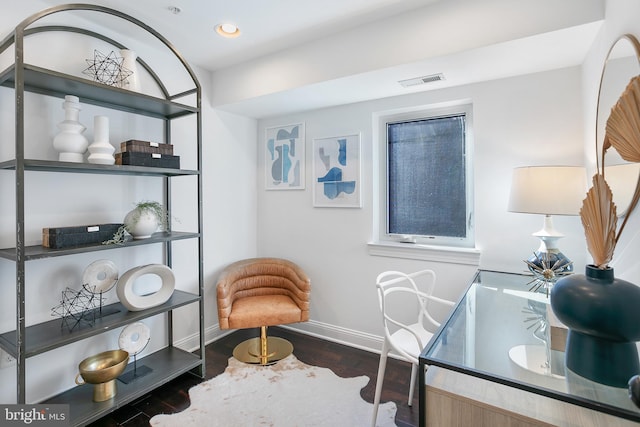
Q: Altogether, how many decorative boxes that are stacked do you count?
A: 2